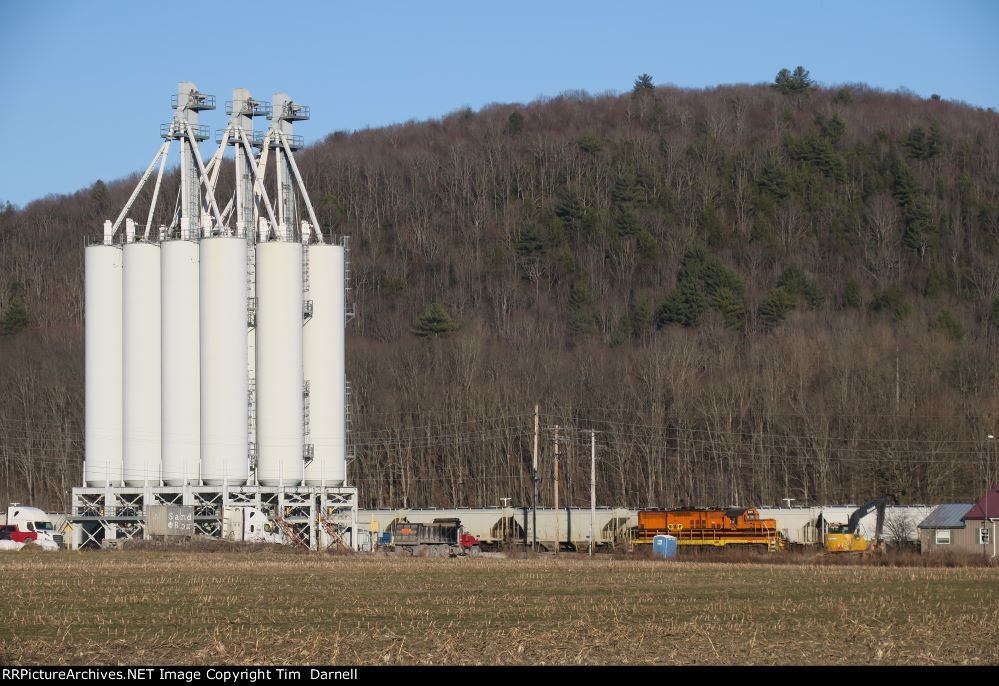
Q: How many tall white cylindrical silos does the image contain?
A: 6